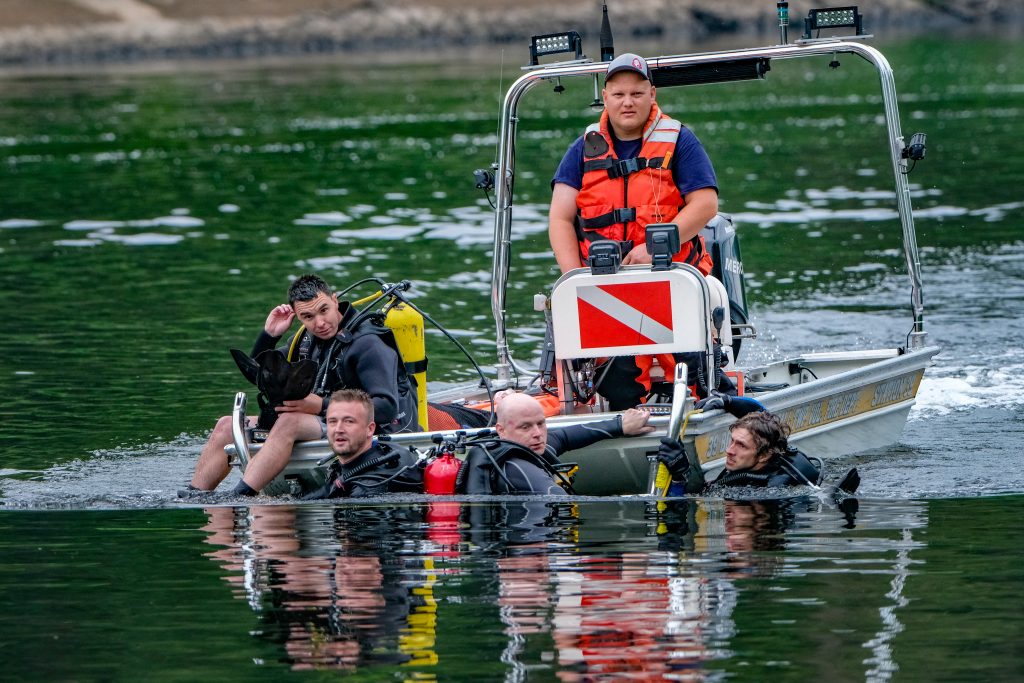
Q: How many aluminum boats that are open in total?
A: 1